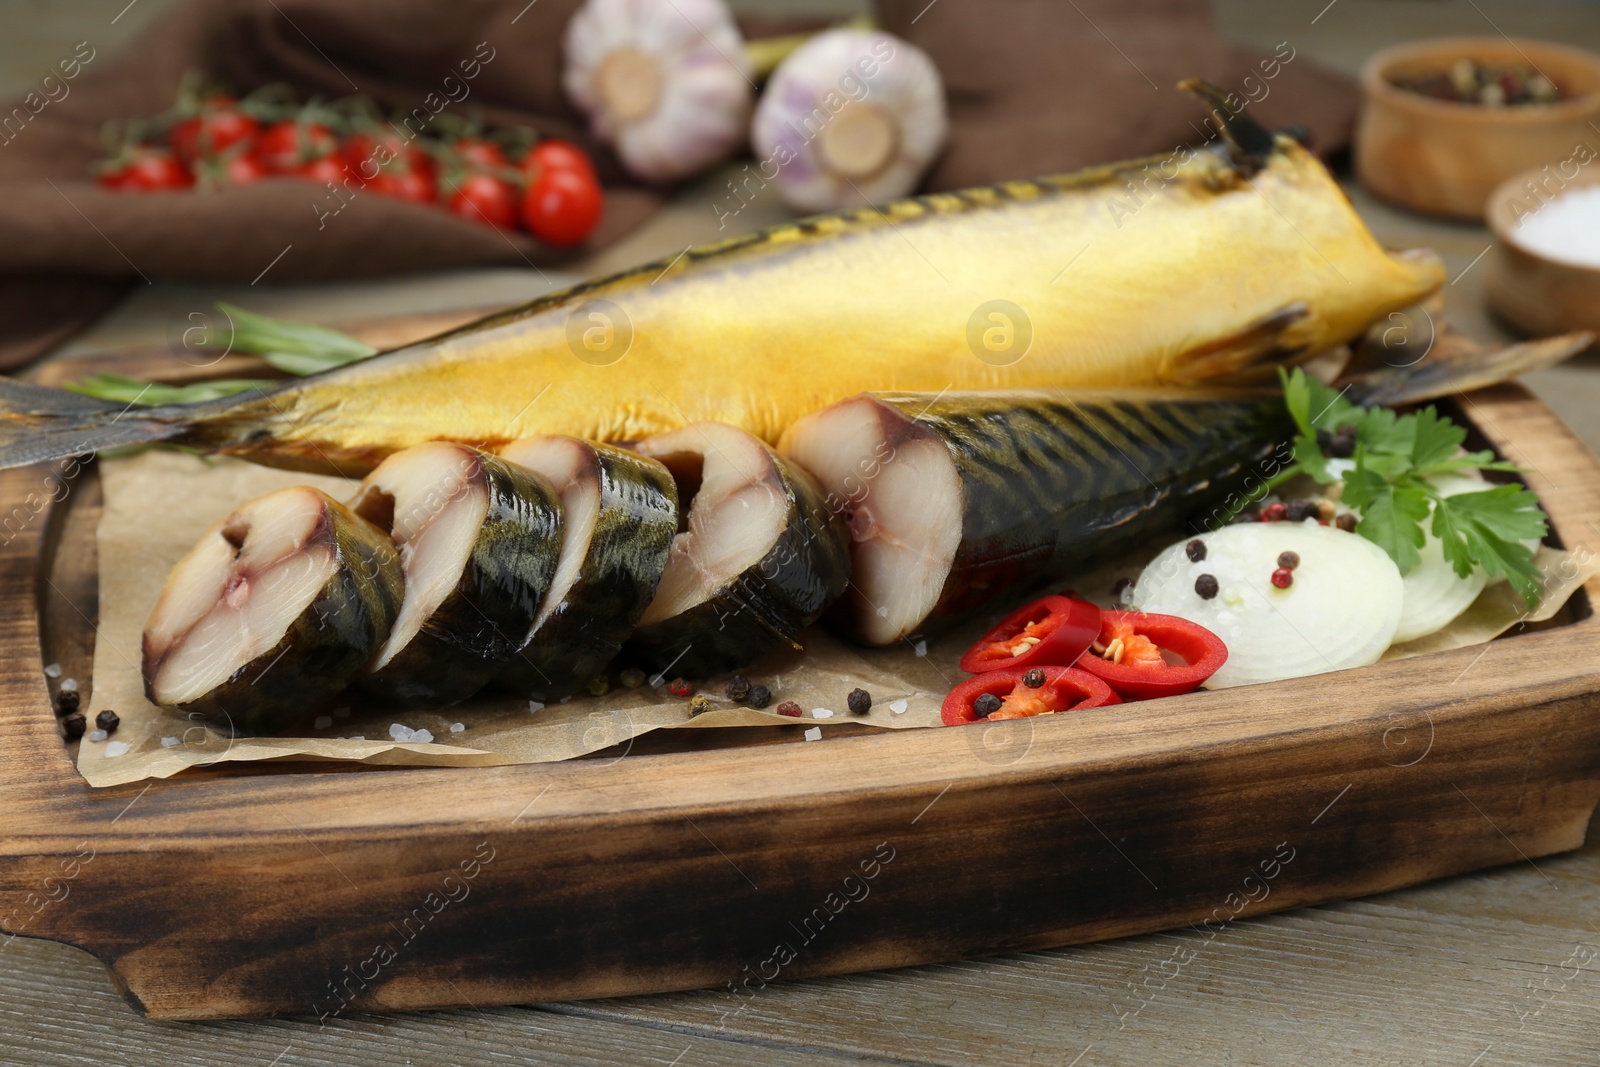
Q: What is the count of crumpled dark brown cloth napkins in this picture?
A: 1